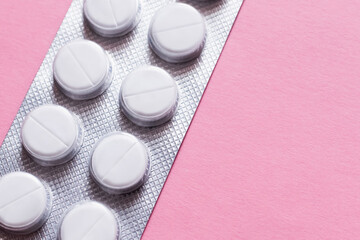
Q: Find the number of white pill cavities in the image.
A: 8